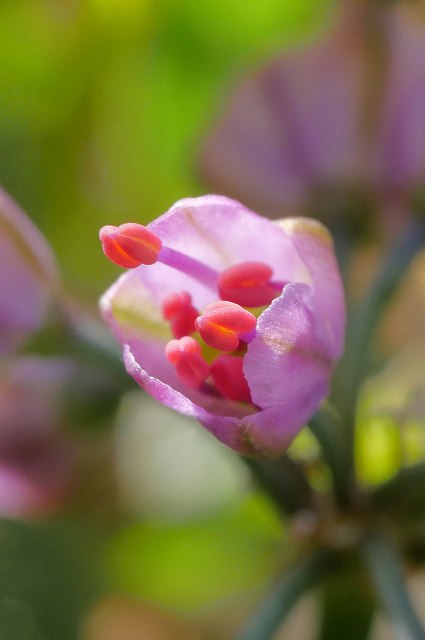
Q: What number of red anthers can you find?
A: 6